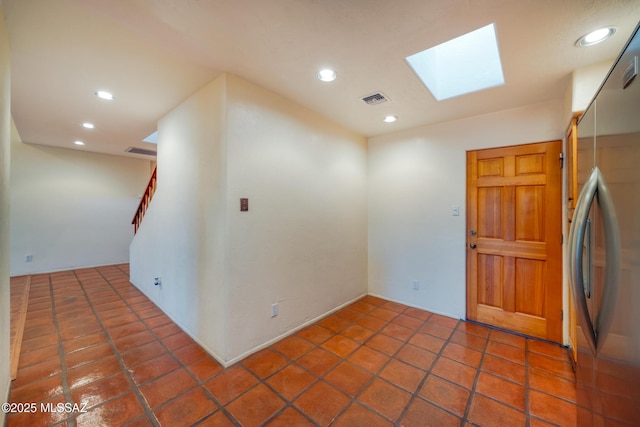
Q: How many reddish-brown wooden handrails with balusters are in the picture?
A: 1